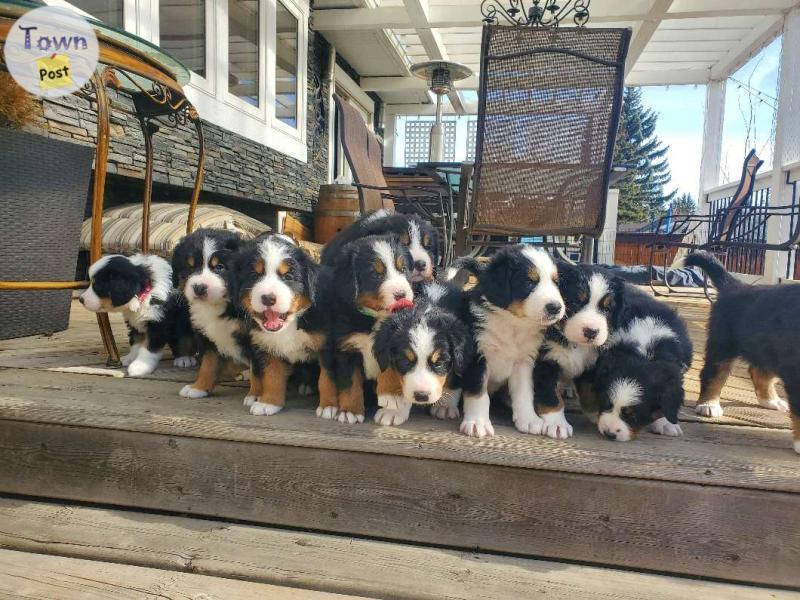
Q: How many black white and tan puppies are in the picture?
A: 10